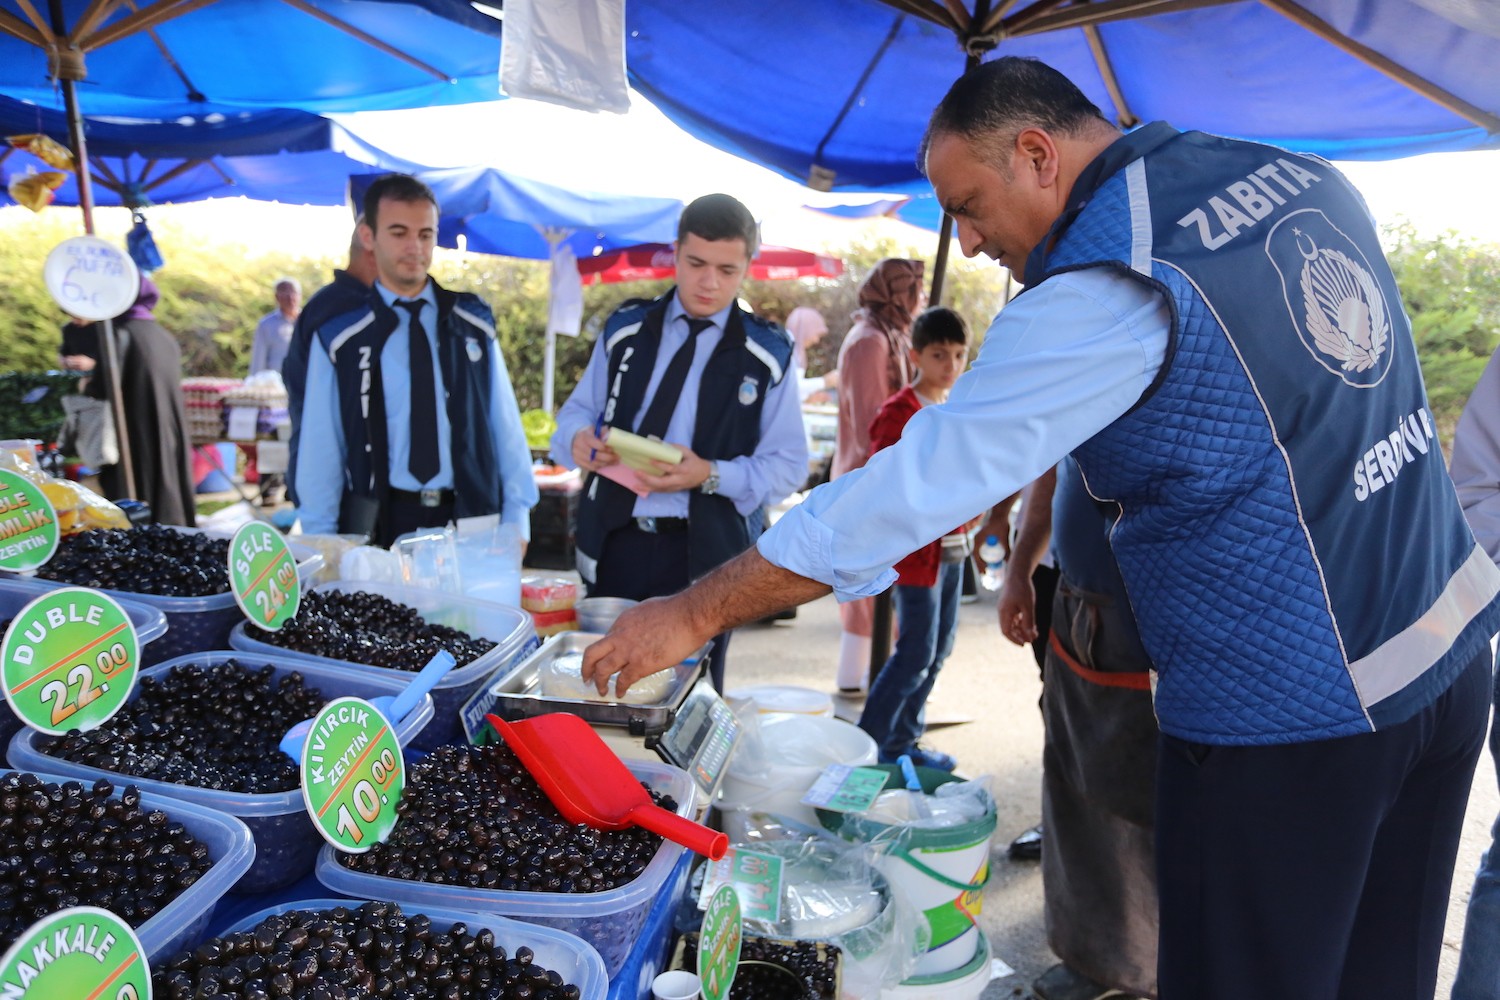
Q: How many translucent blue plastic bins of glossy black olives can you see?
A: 7